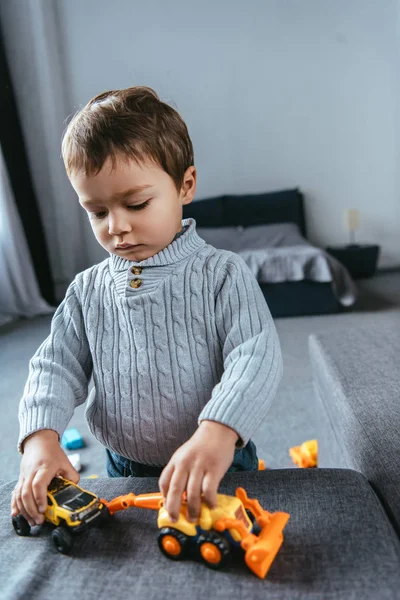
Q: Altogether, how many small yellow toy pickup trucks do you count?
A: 1